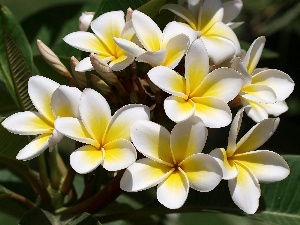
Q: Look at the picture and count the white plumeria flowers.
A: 9